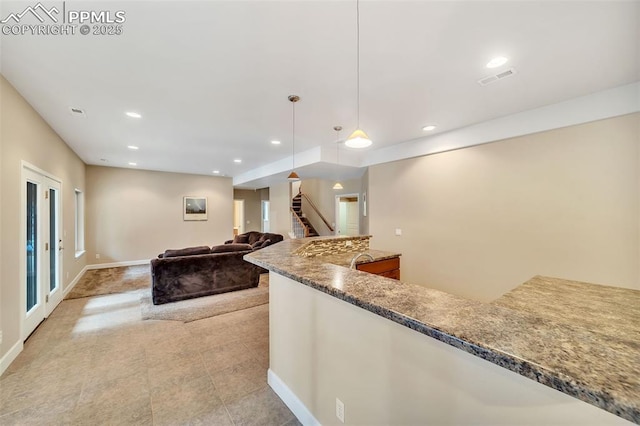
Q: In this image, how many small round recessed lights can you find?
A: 8